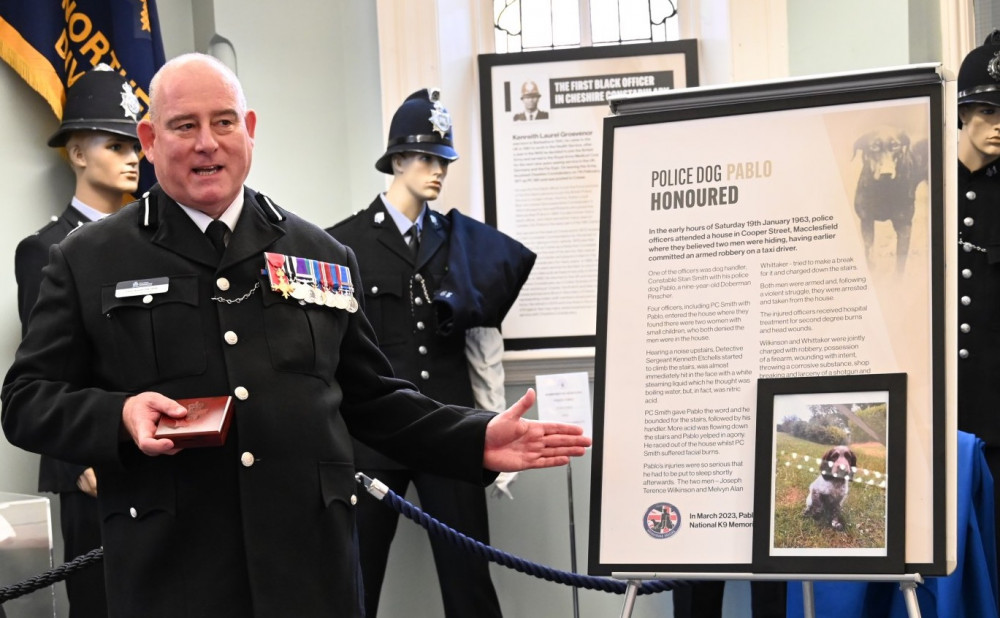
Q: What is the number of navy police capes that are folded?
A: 1